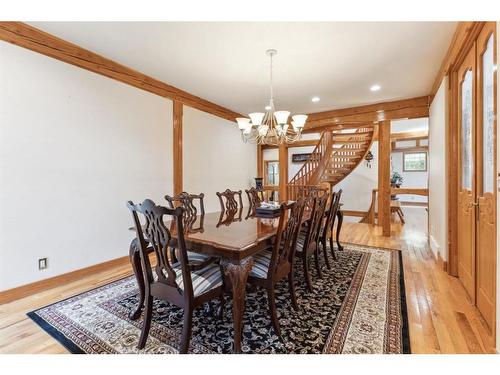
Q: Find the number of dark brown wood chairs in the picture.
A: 8